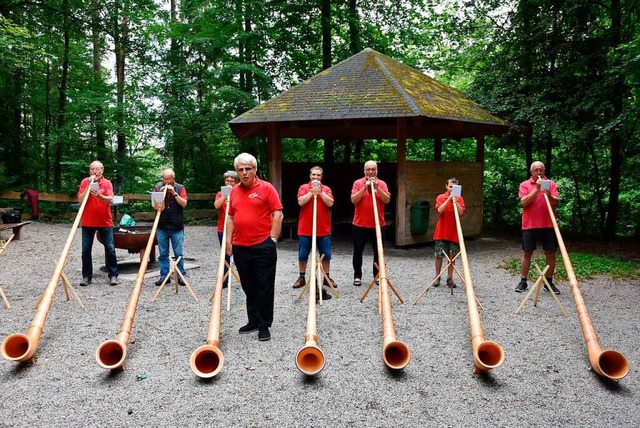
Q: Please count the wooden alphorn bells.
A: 7